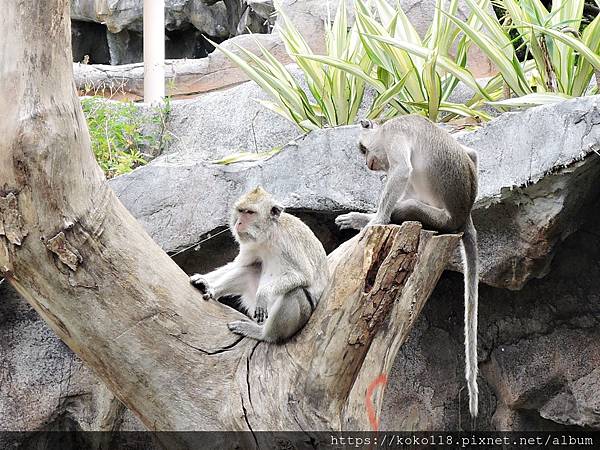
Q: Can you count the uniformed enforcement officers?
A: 0